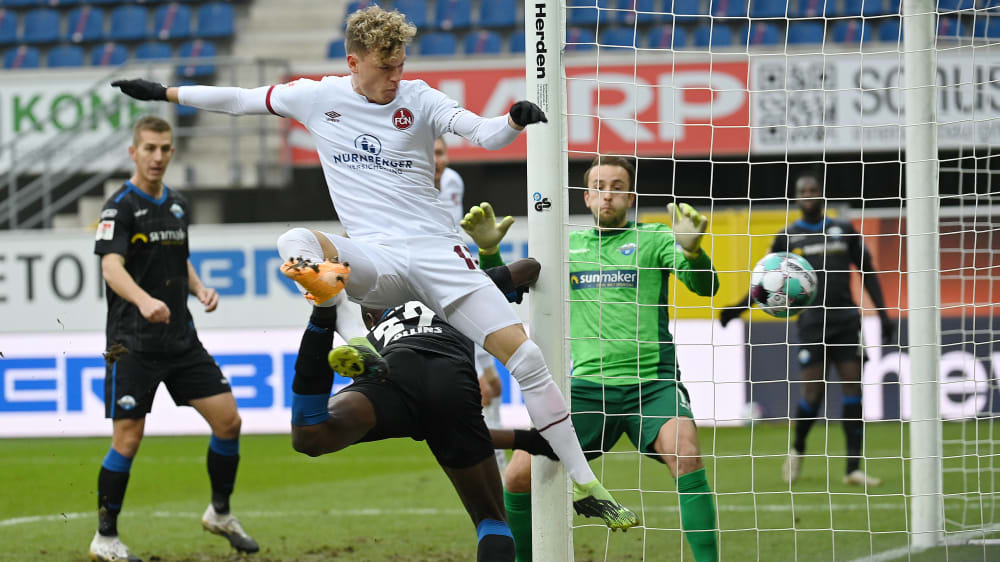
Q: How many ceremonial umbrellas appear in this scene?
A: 0